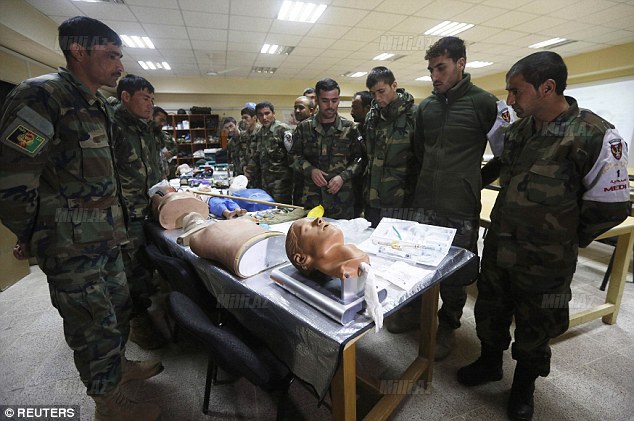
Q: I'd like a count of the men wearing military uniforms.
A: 13